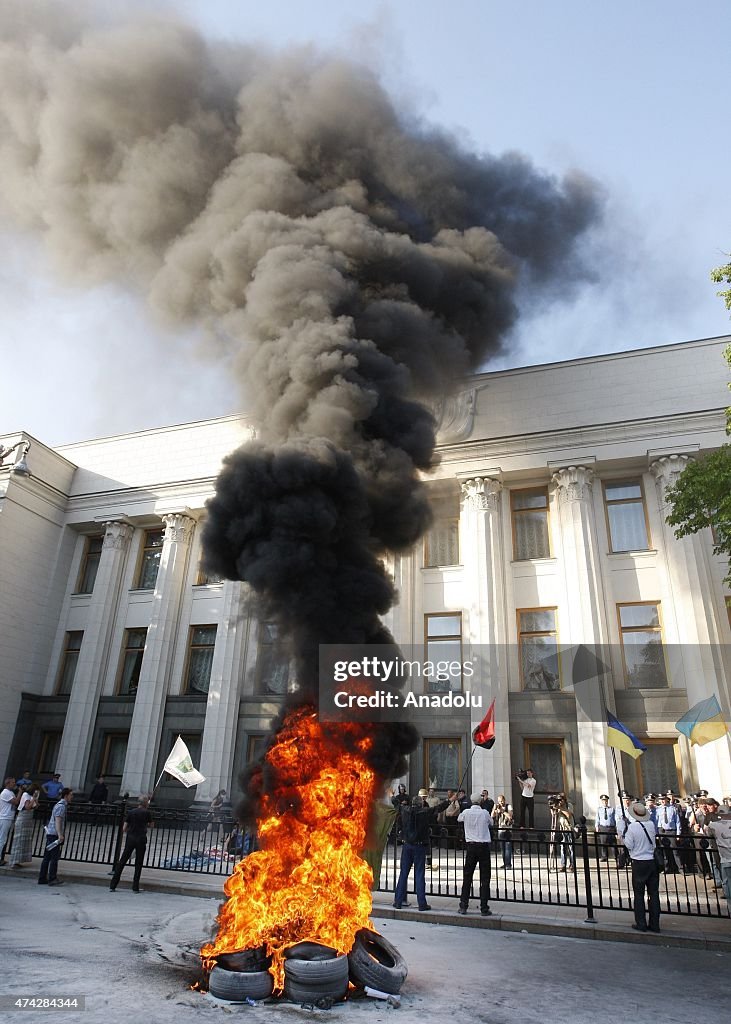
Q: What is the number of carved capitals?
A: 5